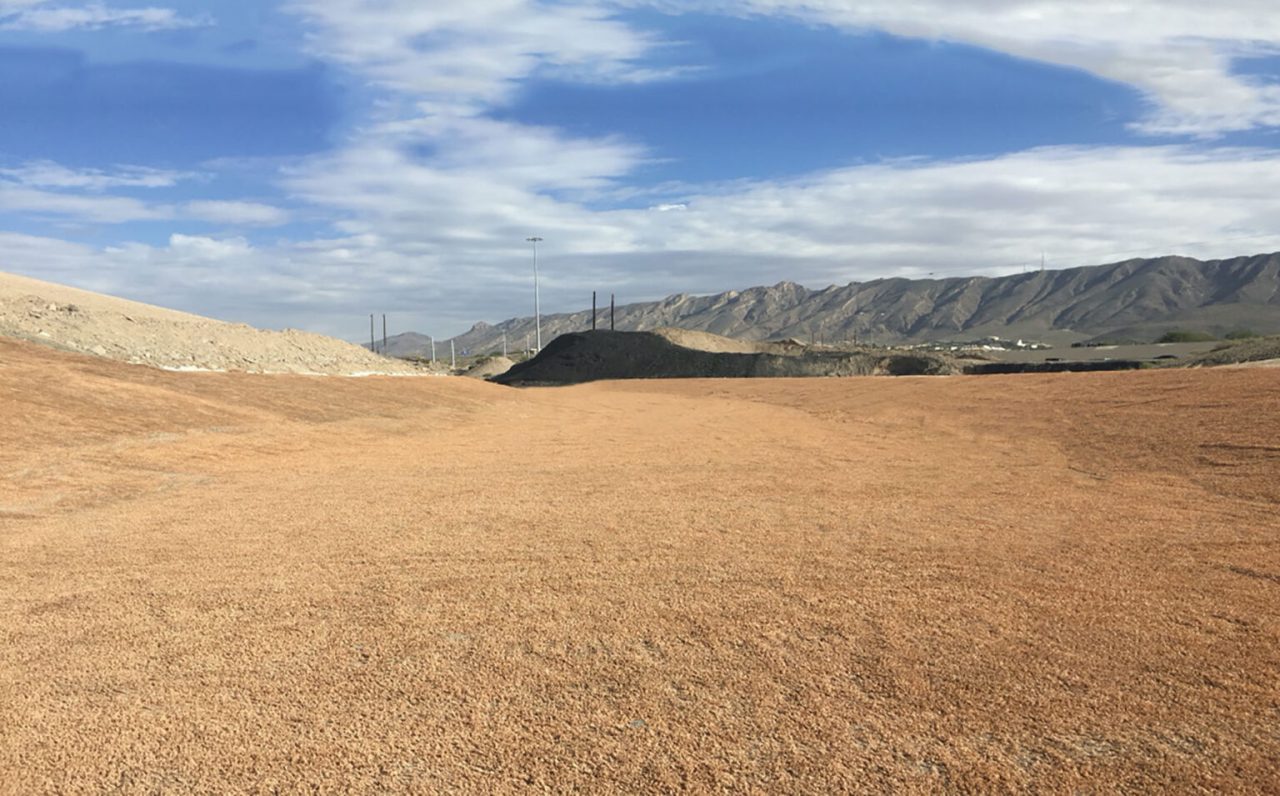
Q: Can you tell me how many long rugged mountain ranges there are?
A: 1